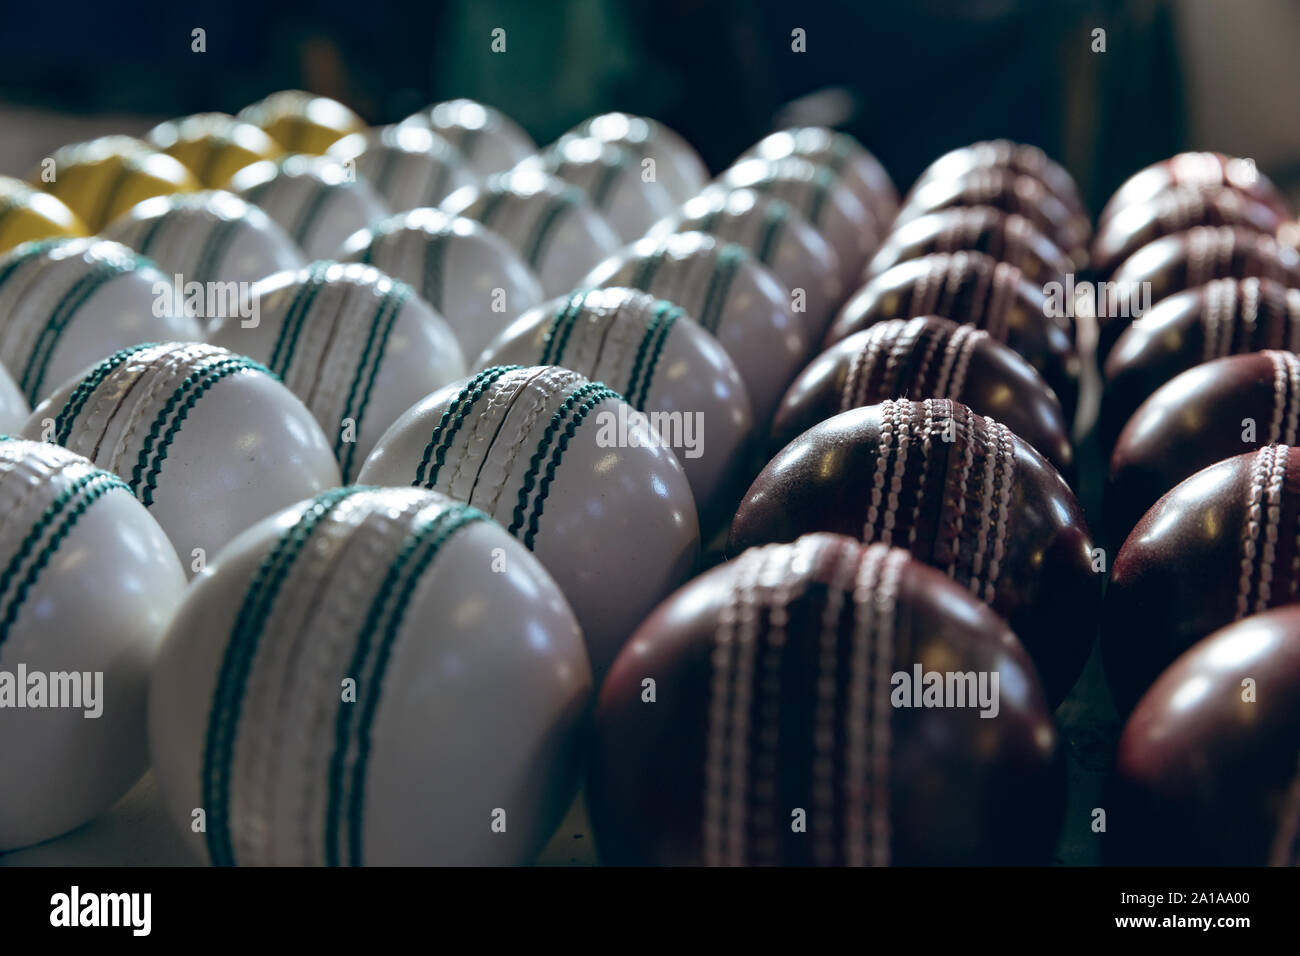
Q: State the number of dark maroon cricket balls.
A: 14